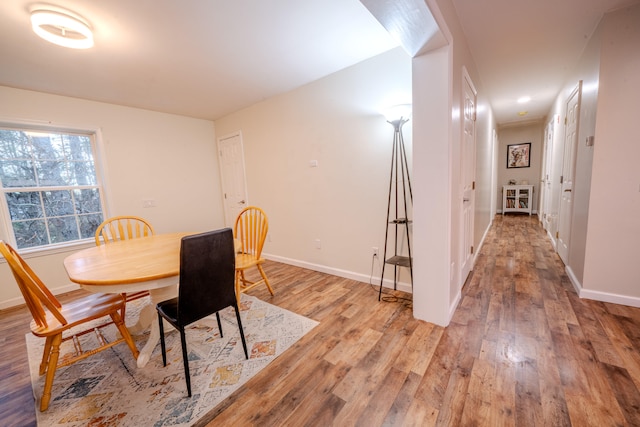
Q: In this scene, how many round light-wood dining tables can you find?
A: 1